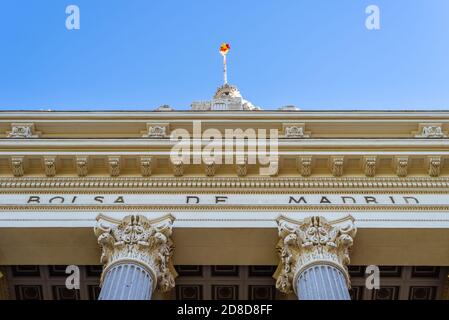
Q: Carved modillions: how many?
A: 14